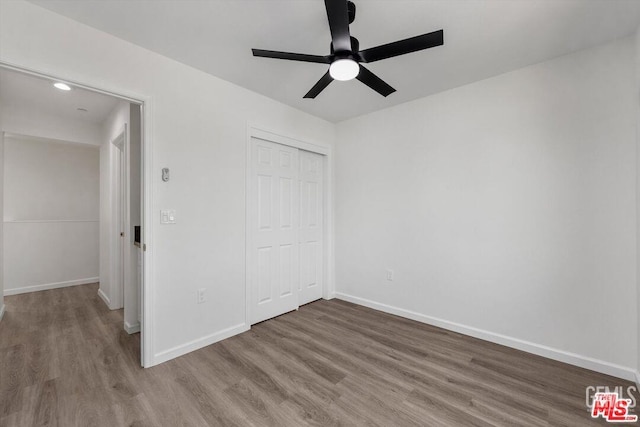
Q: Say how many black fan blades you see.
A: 5